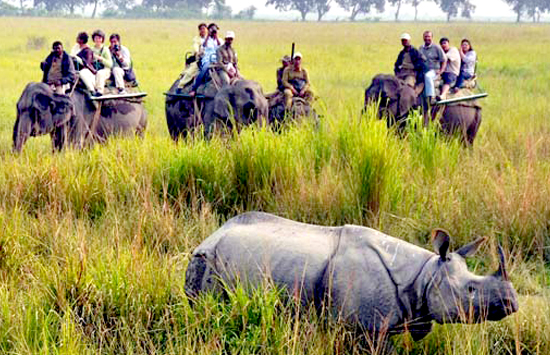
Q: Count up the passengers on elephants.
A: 13